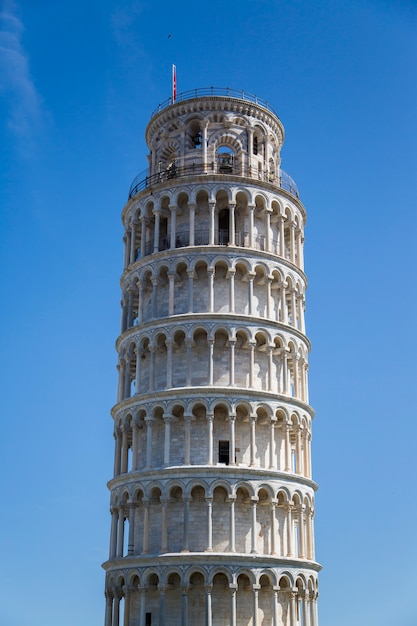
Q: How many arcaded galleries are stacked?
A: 6